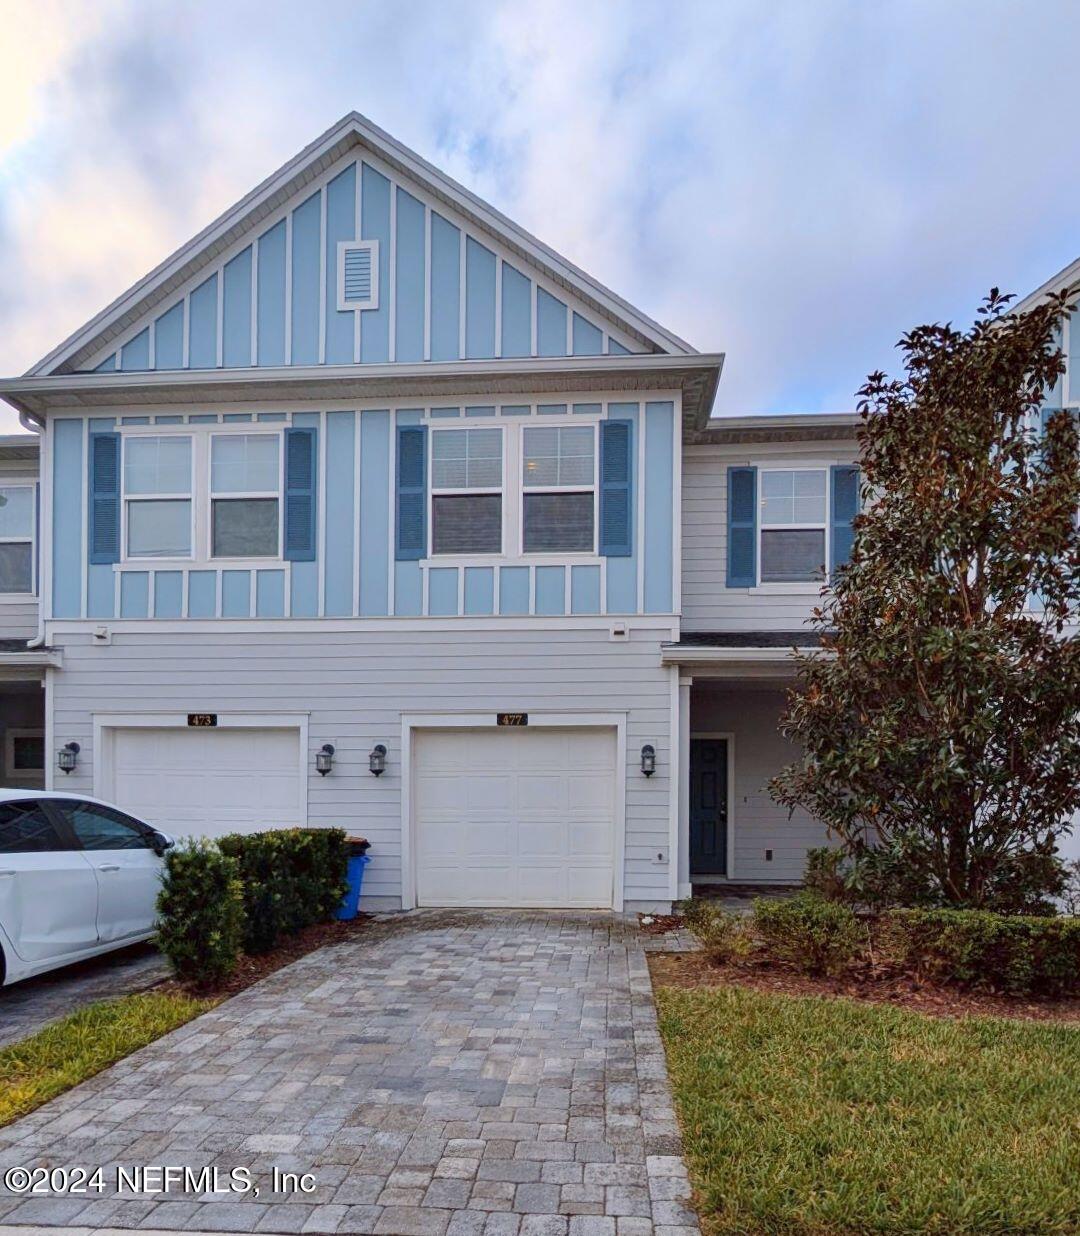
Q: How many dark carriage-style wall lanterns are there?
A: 4